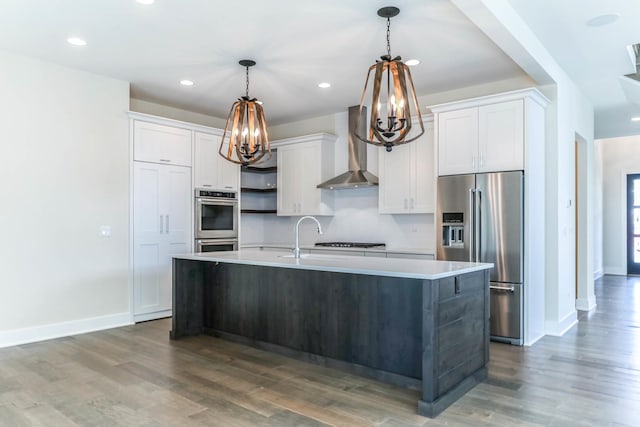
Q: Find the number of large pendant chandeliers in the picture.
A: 2